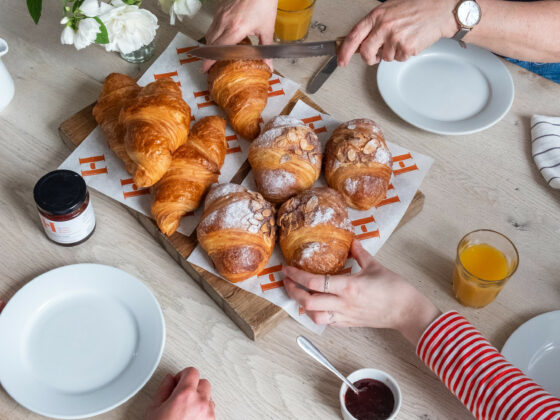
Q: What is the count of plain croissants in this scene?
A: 4